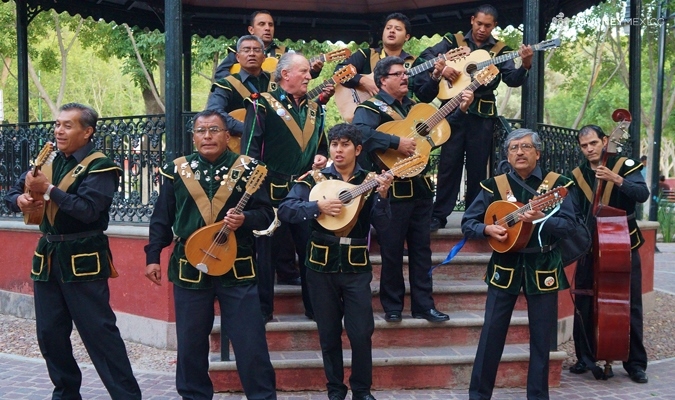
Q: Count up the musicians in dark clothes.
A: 11